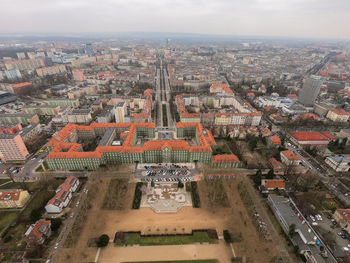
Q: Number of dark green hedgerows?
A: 2